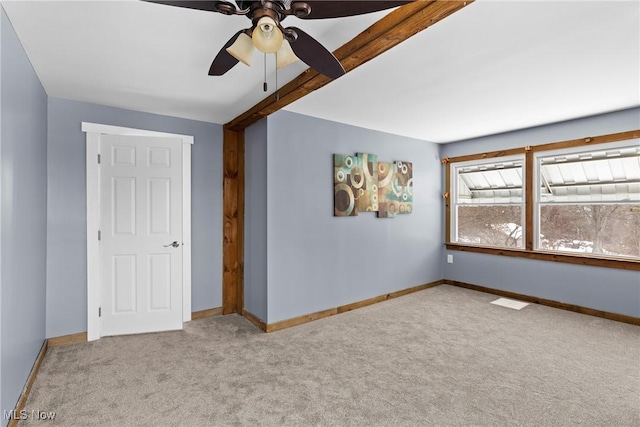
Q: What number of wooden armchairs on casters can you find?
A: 0